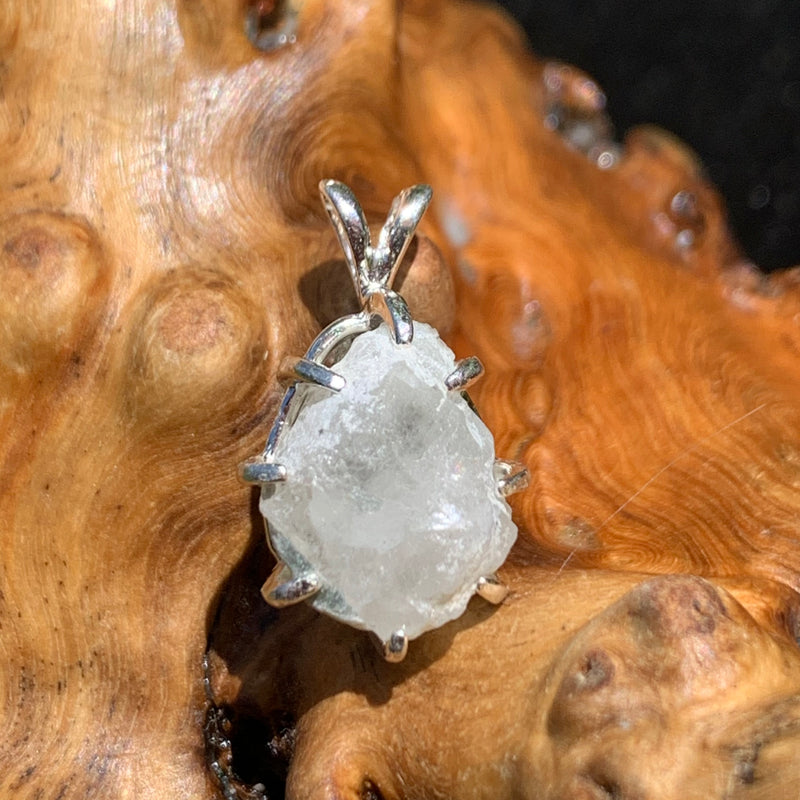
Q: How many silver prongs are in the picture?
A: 8